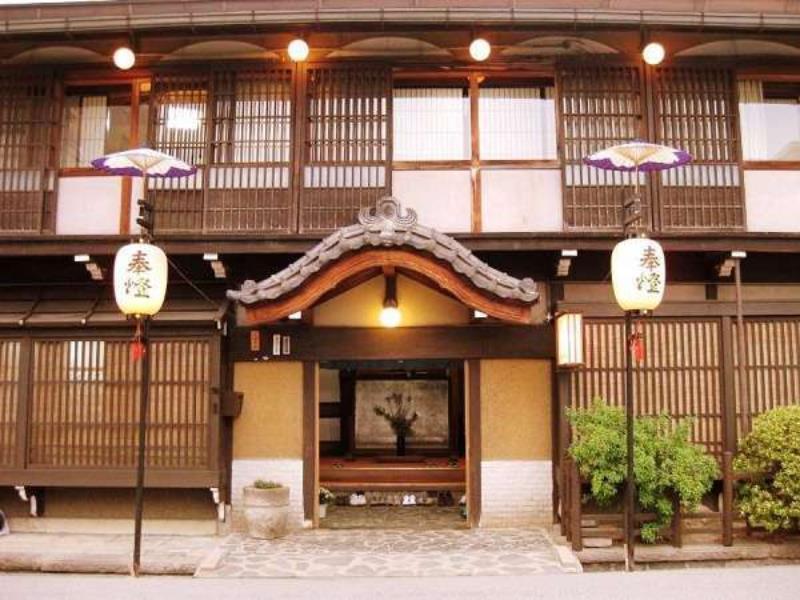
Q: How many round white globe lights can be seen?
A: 5